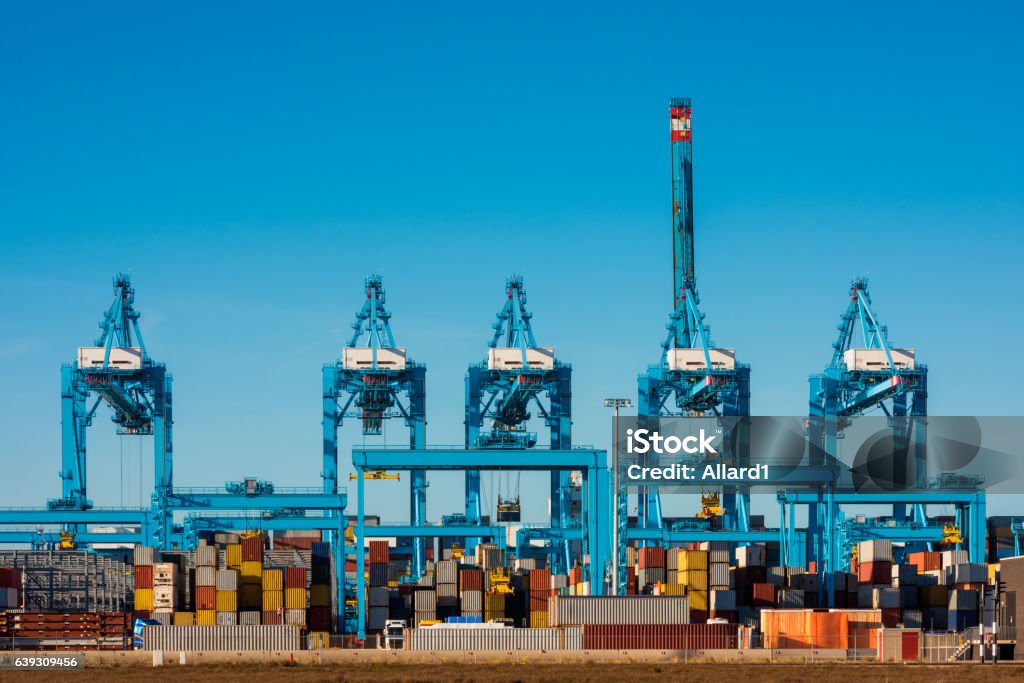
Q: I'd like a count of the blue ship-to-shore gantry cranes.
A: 5